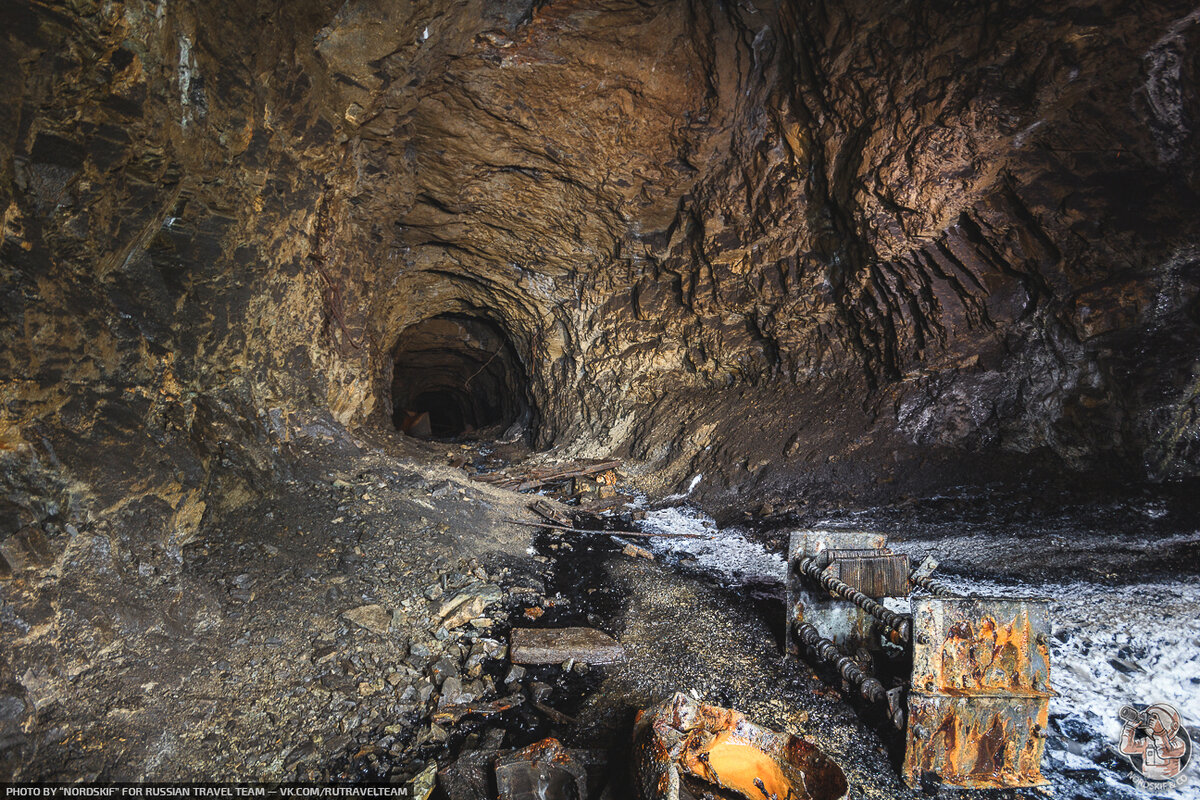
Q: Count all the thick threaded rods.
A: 3